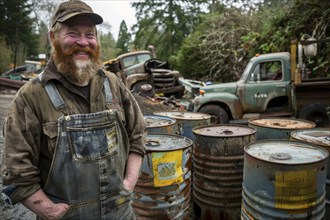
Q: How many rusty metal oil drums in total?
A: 7